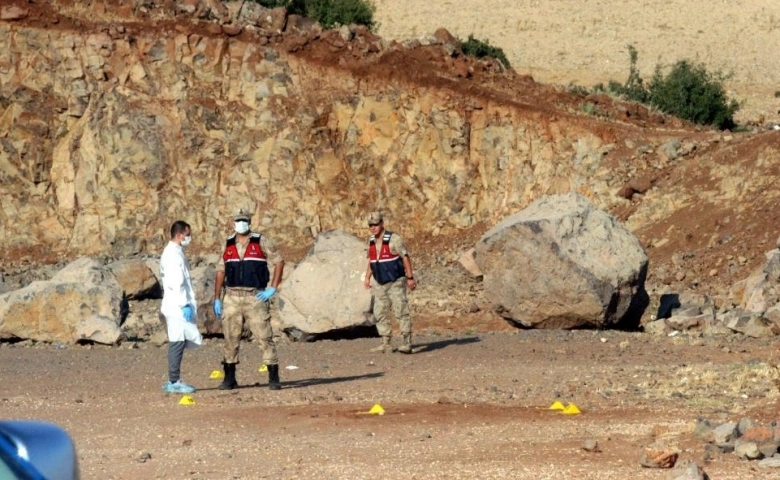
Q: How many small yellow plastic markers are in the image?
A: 6